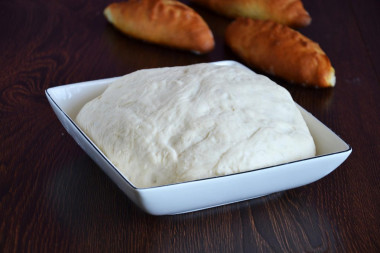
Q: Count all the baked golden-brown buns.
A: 3